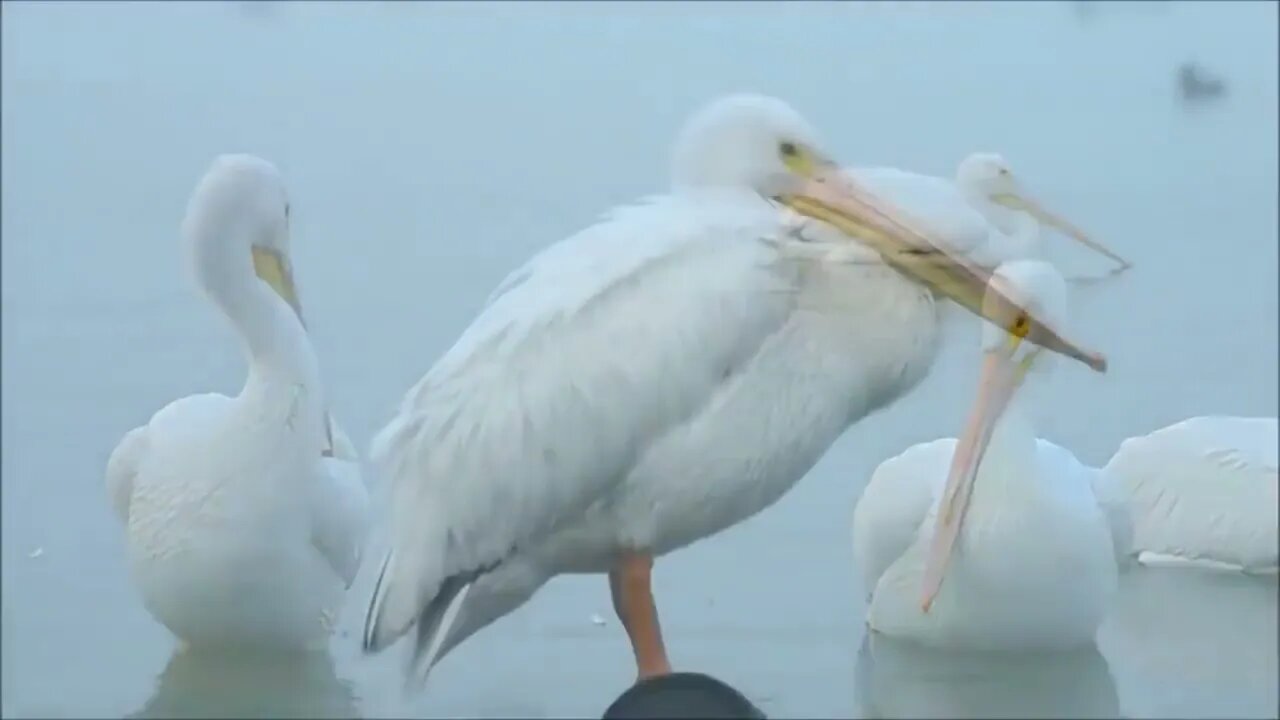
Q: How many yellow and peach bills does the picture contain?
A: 4